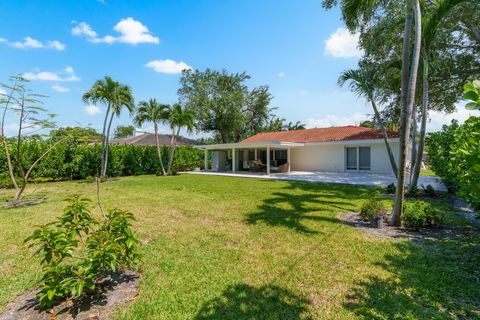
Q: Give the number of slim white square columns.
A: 4